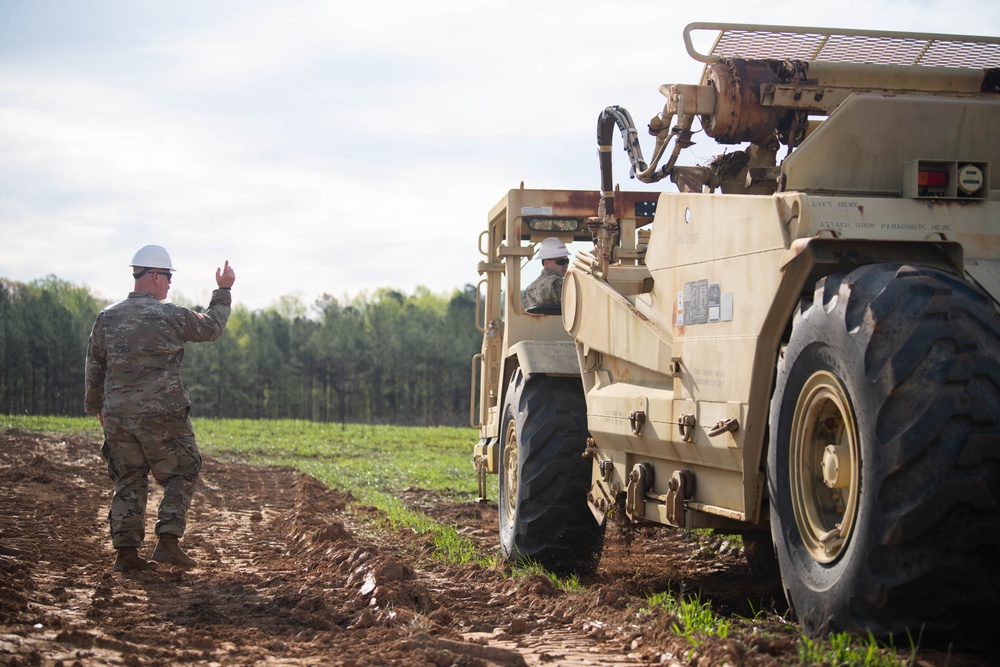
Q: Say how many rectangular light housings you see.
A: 1